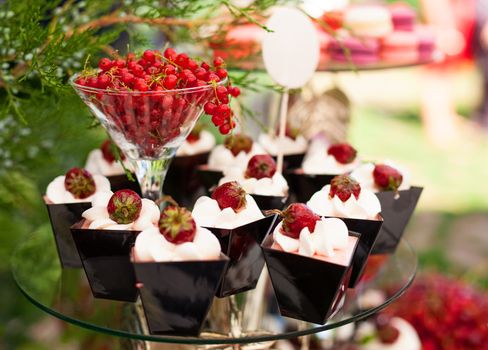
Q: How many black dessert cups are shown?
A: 13